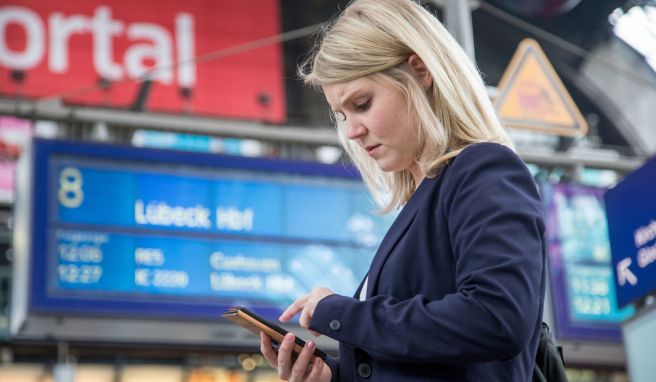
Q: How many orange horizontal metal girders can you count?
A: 0